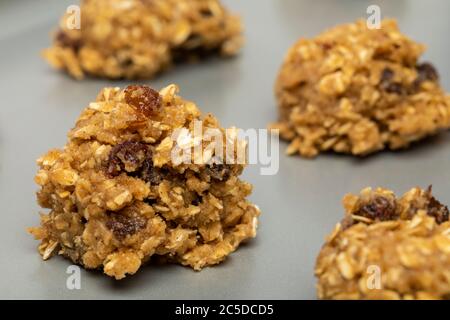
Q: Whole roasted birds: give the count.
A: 0